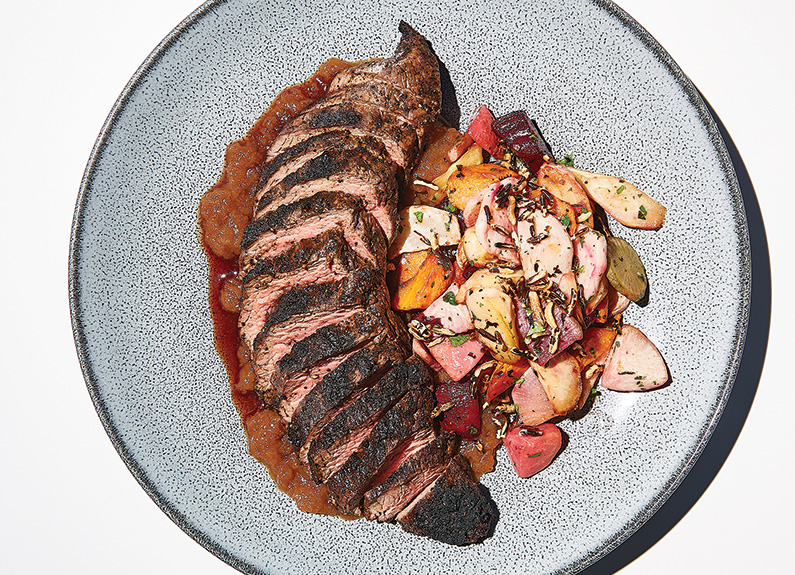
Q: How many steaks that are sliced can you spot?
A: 1